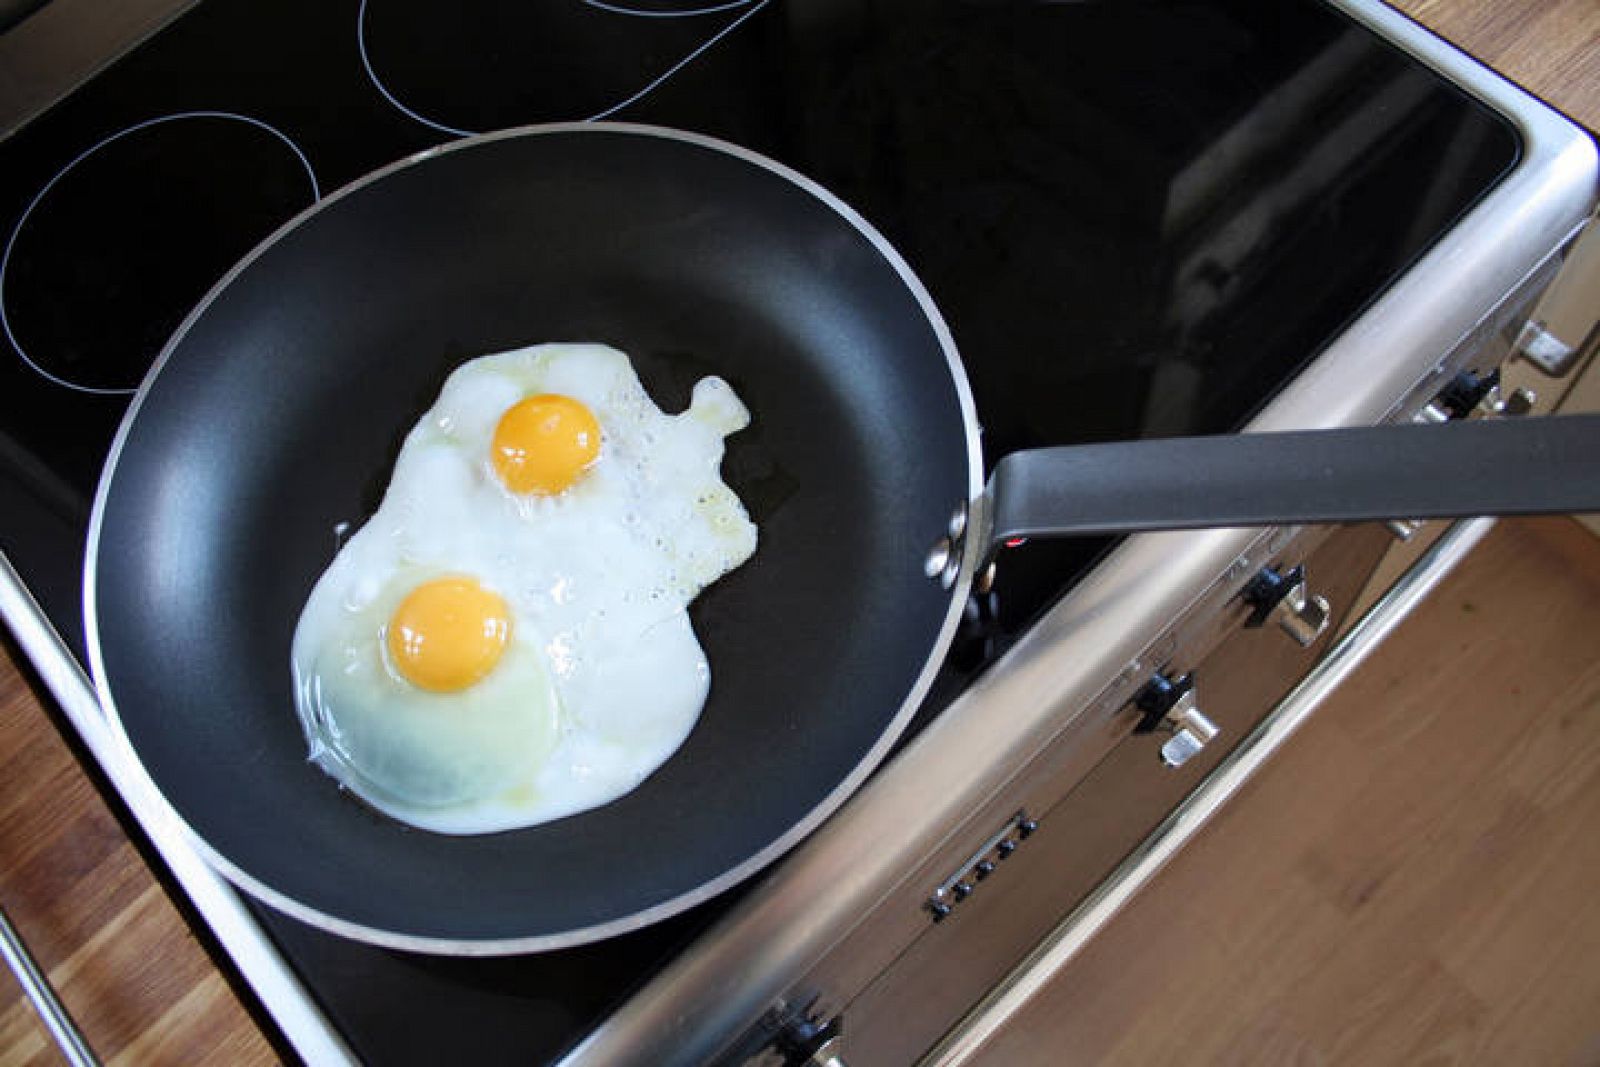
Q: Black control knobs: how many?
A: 4